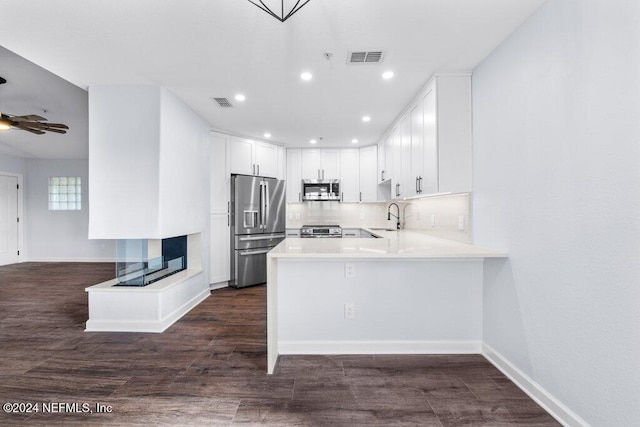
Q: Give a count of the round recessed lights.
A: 7